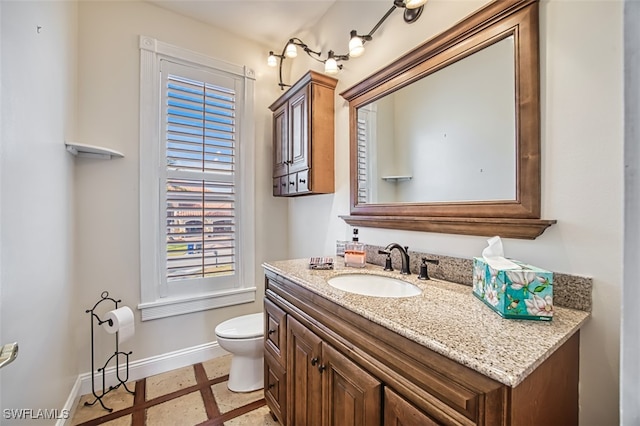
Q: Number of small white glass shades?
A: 5